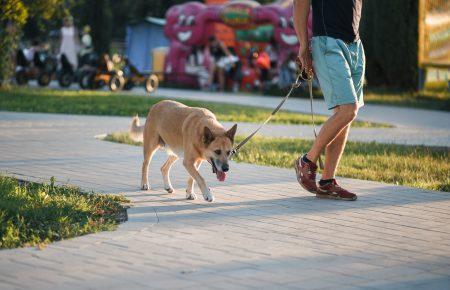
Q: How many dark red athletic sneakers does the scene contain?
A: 2